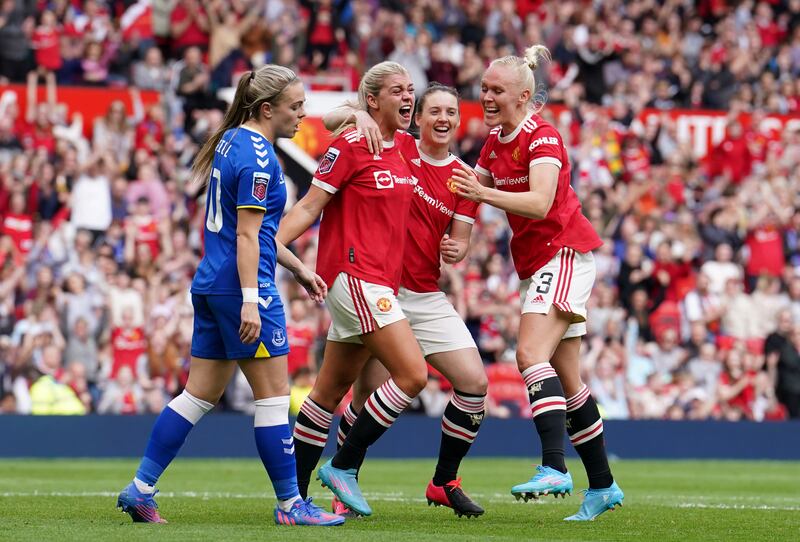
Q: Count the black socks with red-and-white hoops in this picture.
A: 6